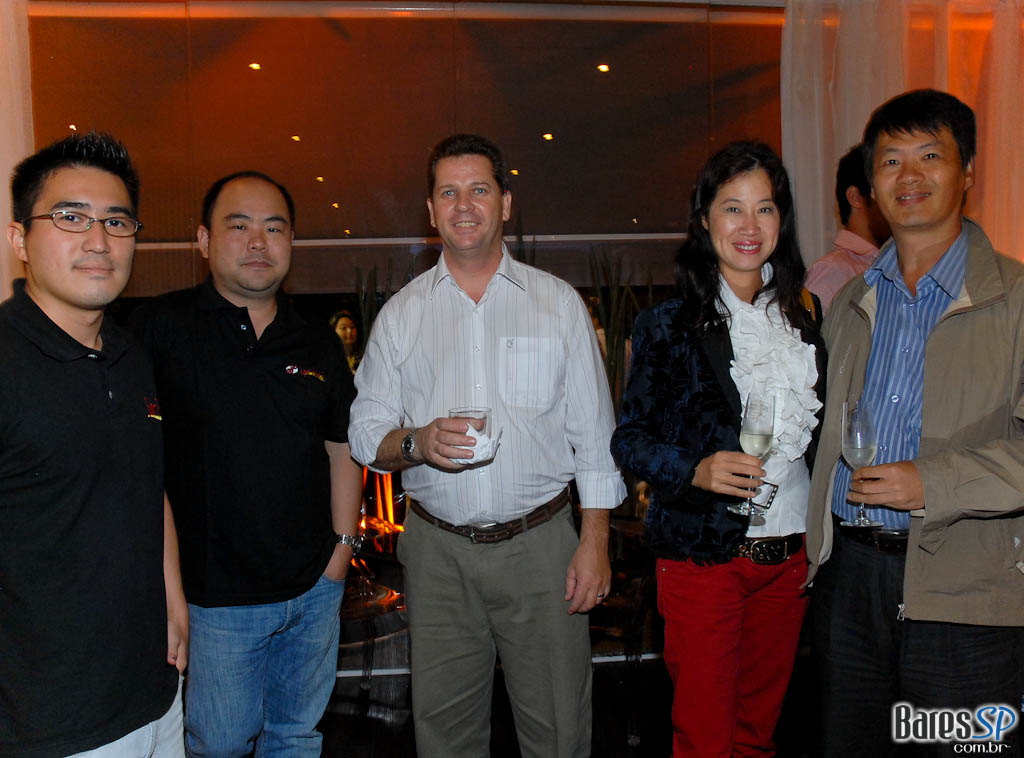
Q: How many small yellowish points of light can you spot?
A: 10